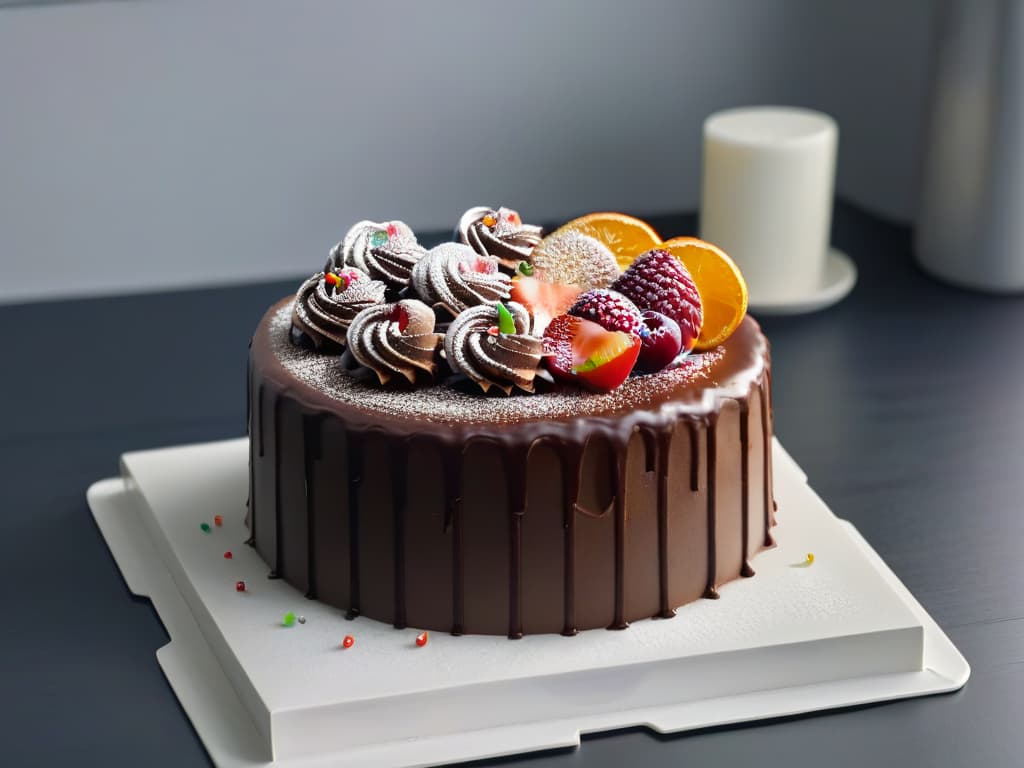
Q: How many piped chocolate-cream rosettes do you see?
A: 6